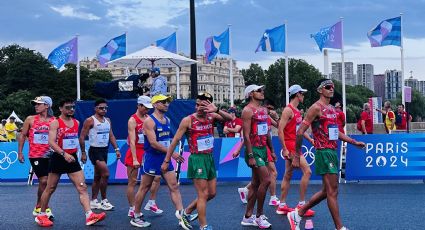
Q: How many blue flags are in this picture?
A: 7